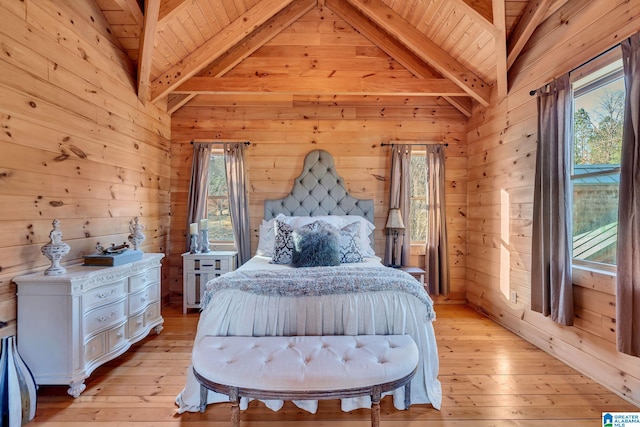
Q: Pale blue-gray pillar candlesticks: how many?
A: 2